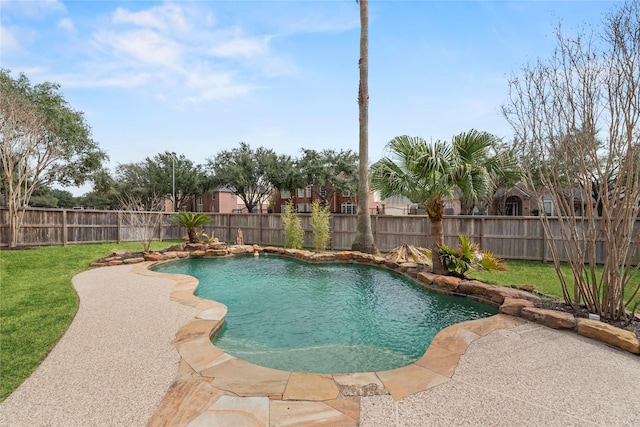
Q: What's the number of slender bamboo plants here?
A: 2